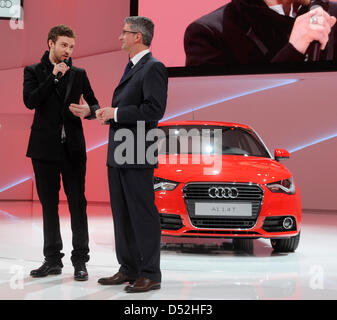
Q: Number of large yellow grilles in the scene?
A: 0